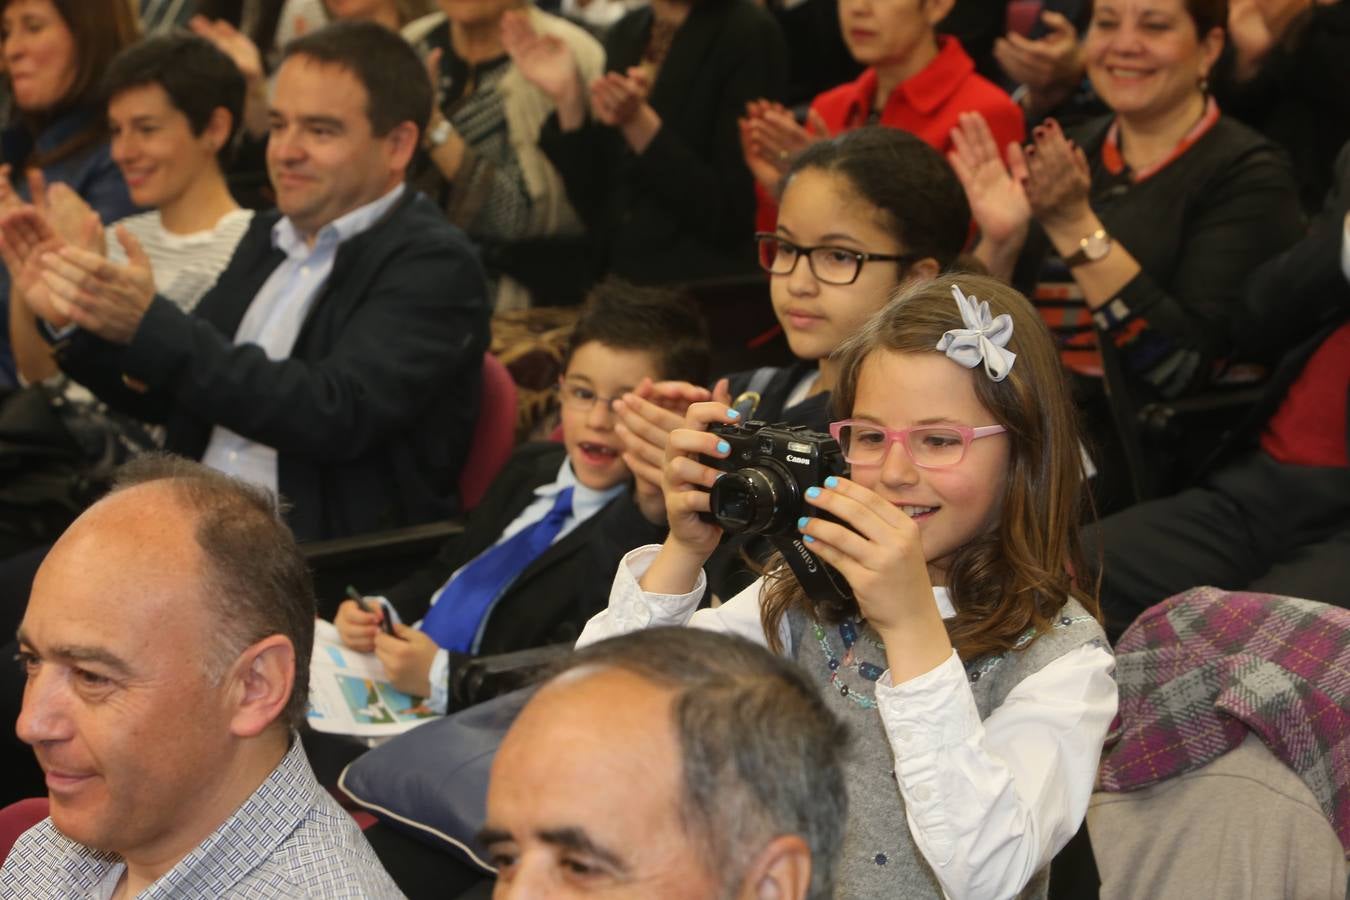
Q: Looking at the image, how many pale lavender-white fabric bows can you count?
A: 1